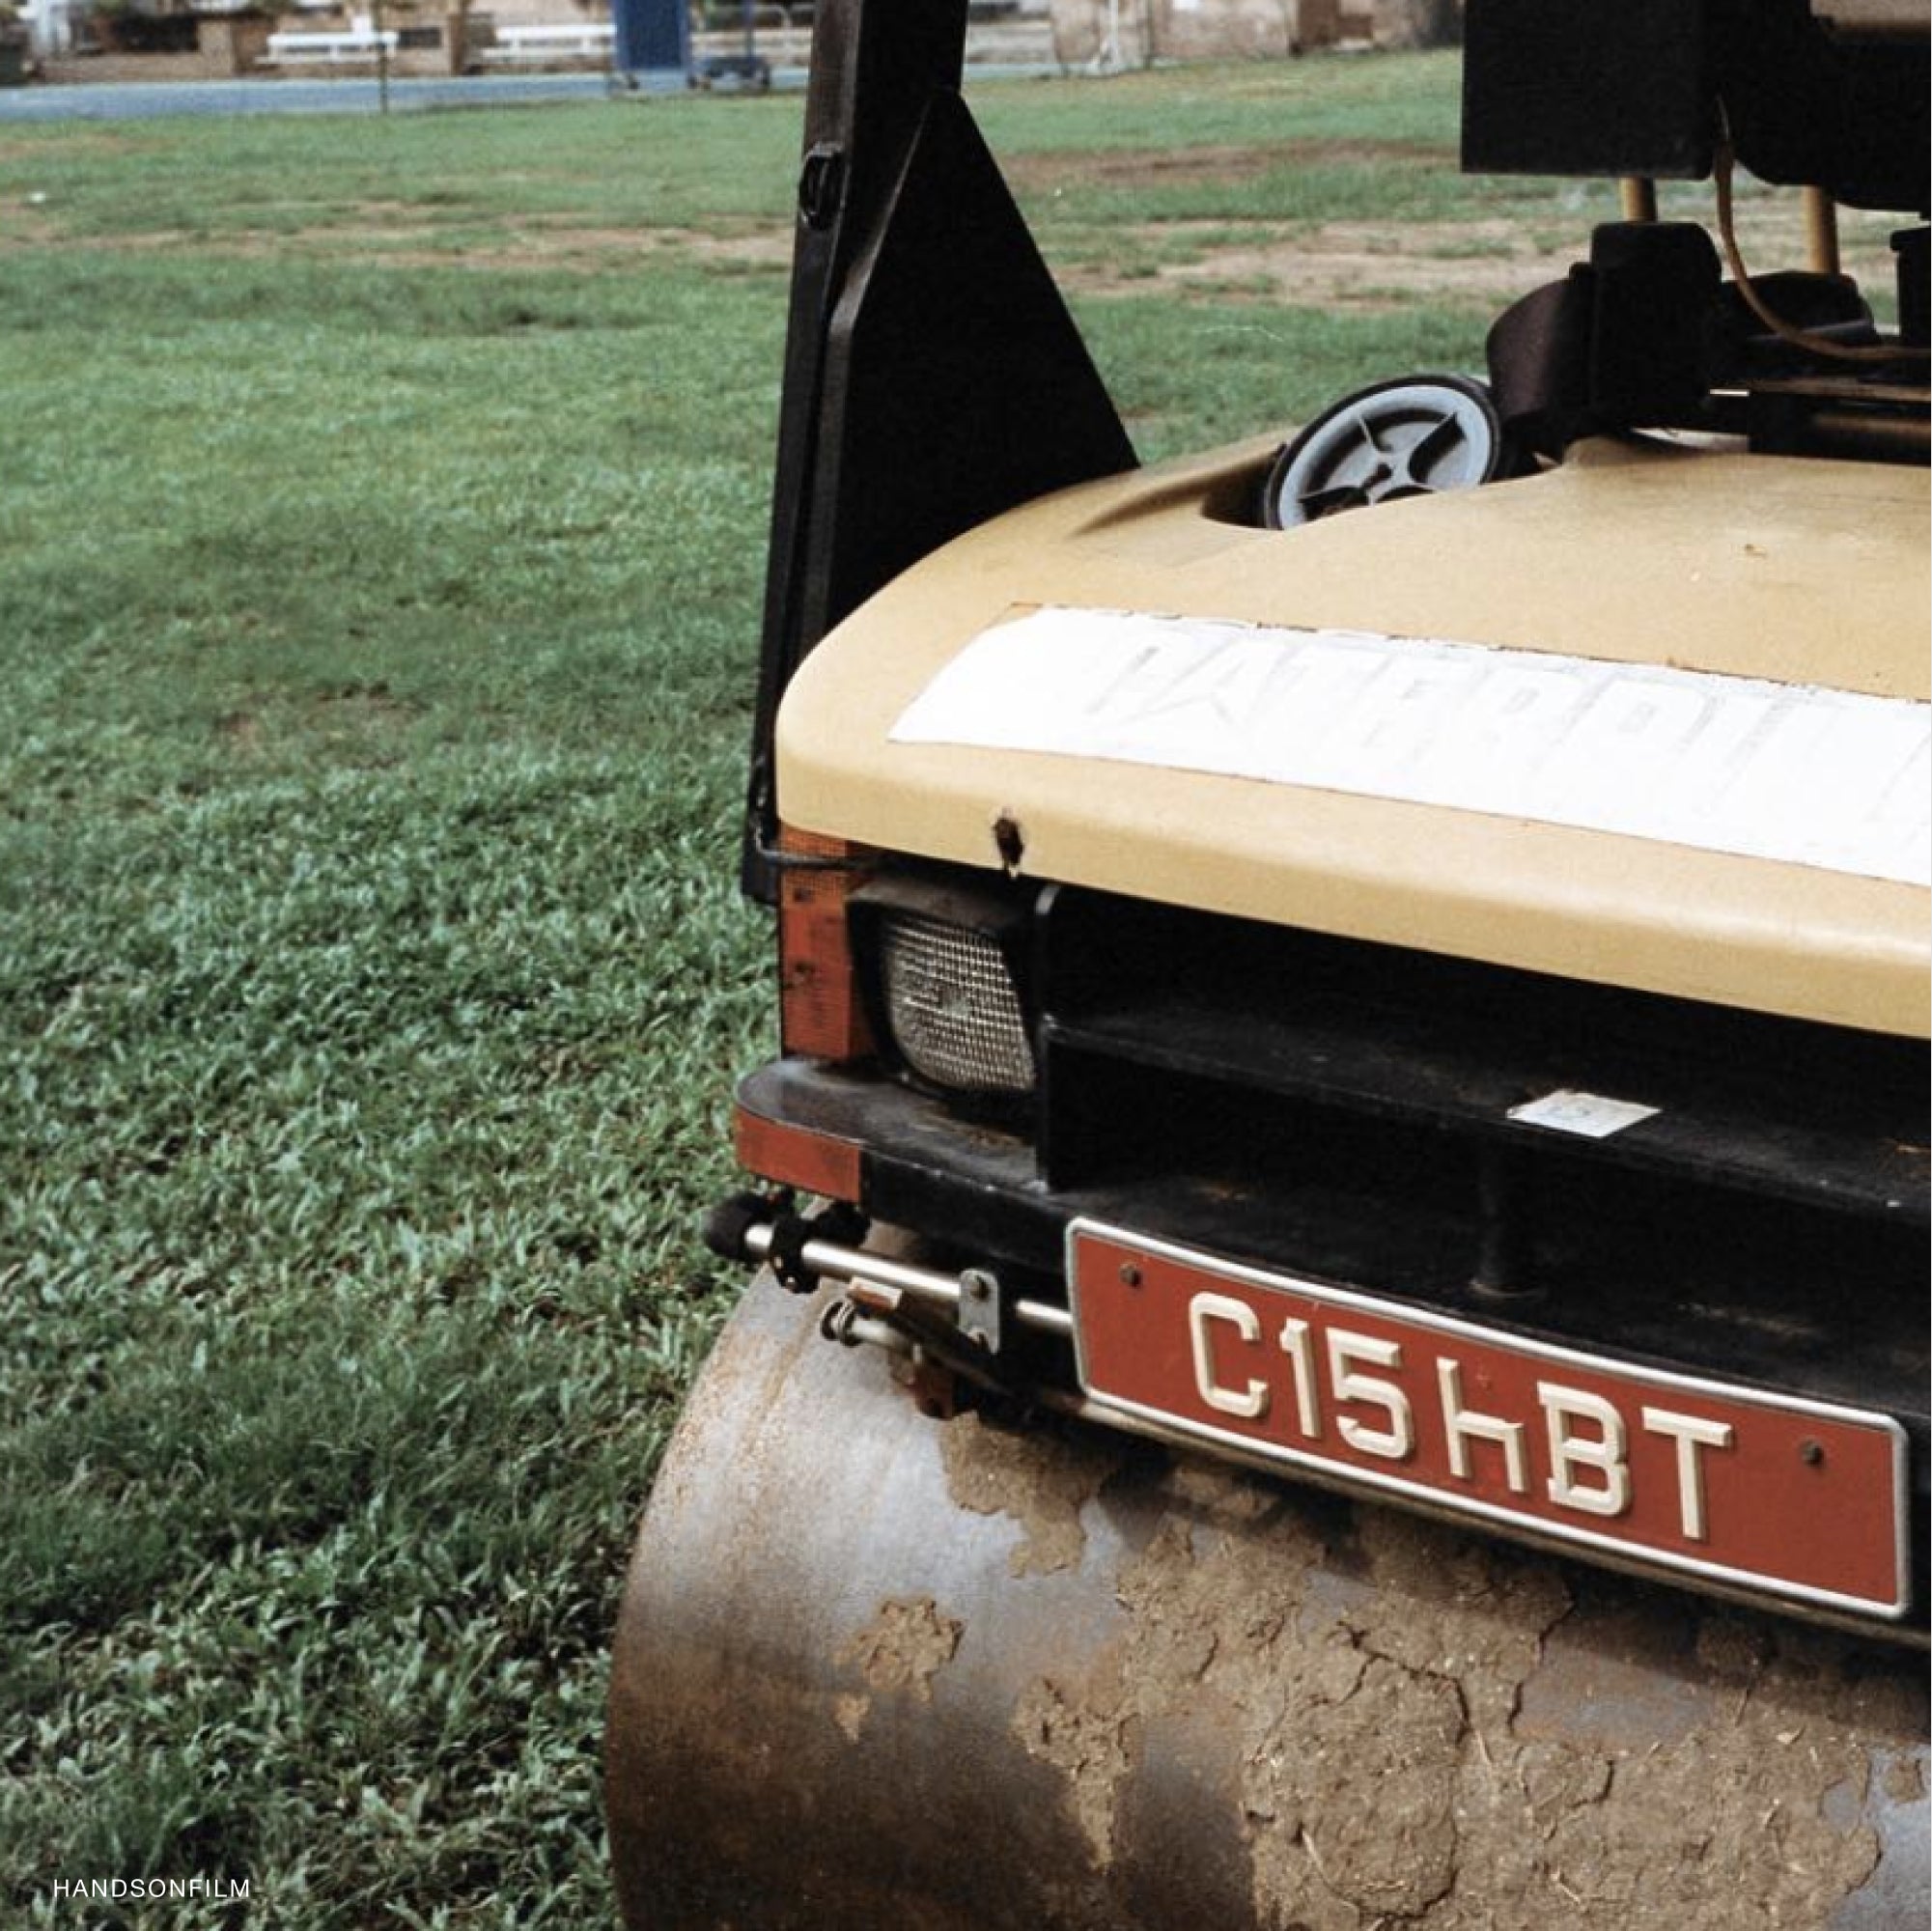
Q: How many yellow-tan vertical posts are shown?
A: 2